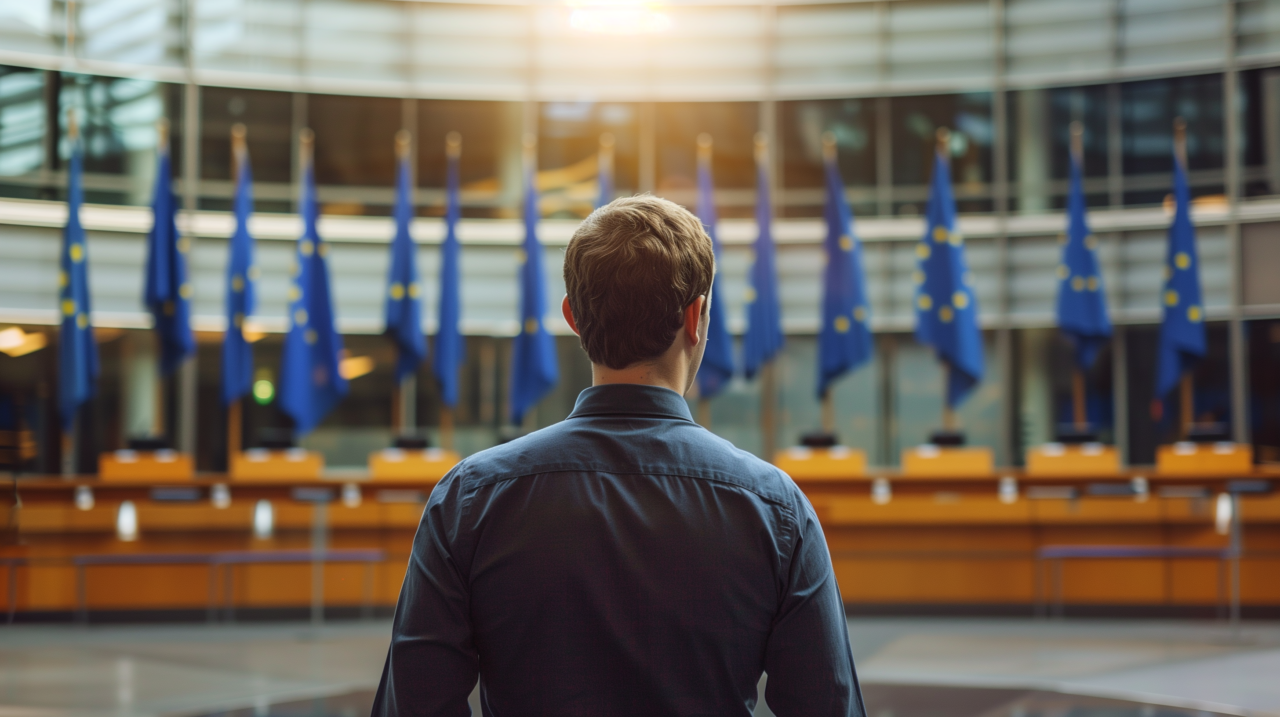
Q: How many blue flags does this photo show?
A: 14